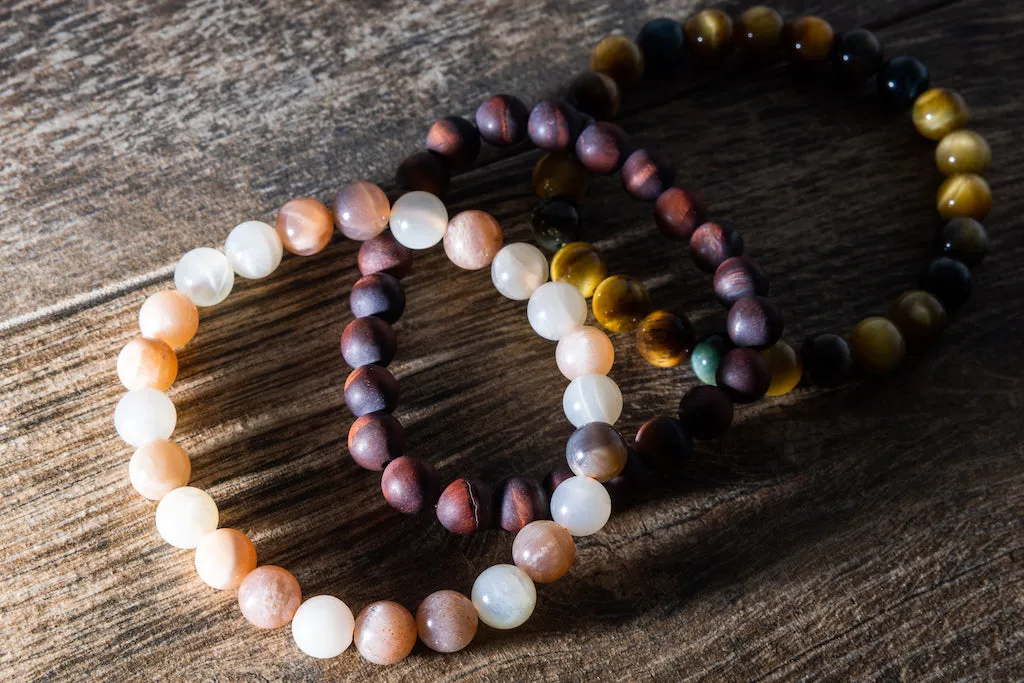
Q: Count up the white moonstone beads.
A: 11